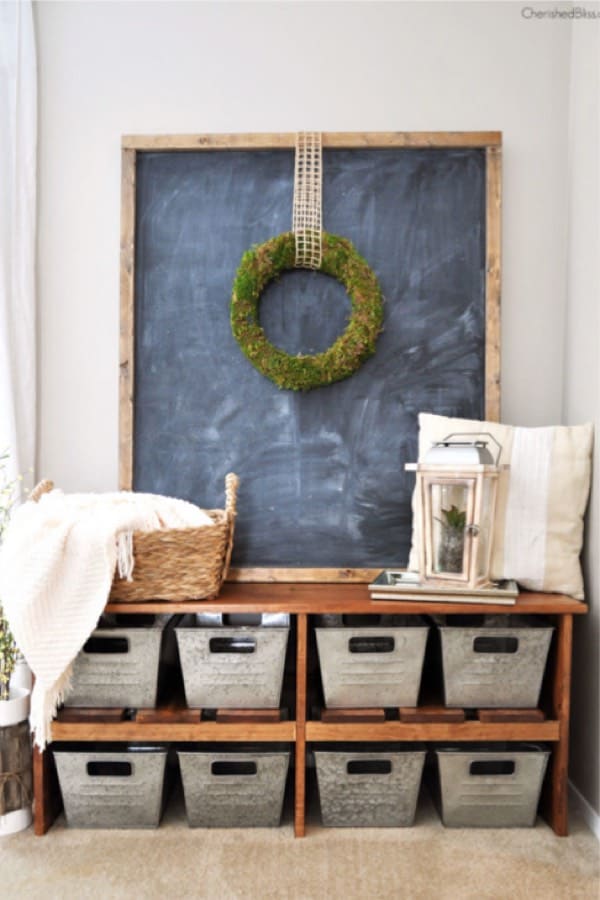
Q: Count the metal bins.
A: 8